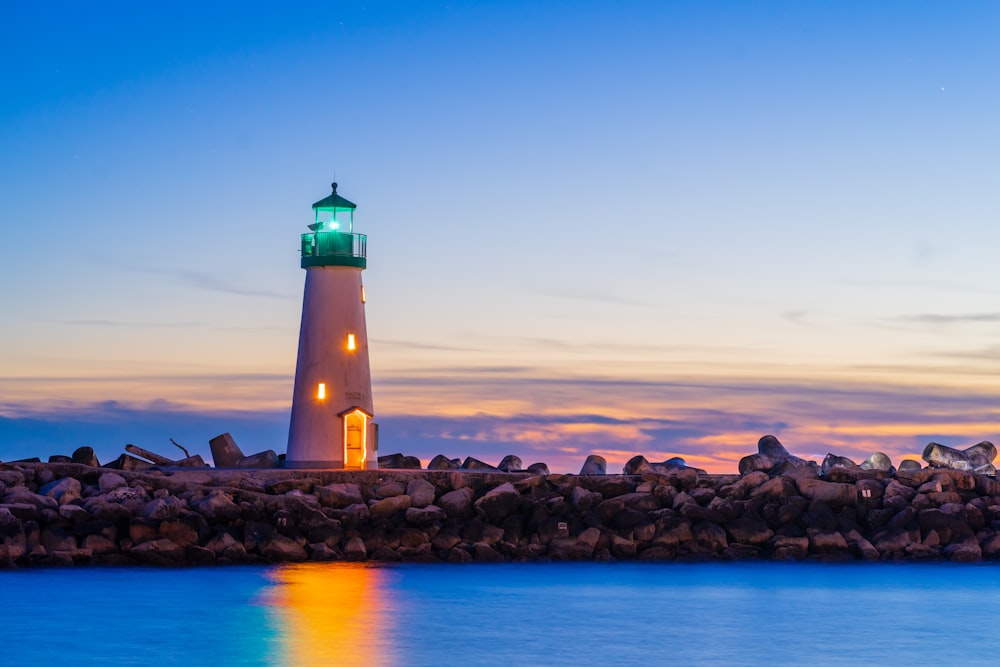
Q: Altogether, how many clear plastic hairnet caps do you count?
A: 0